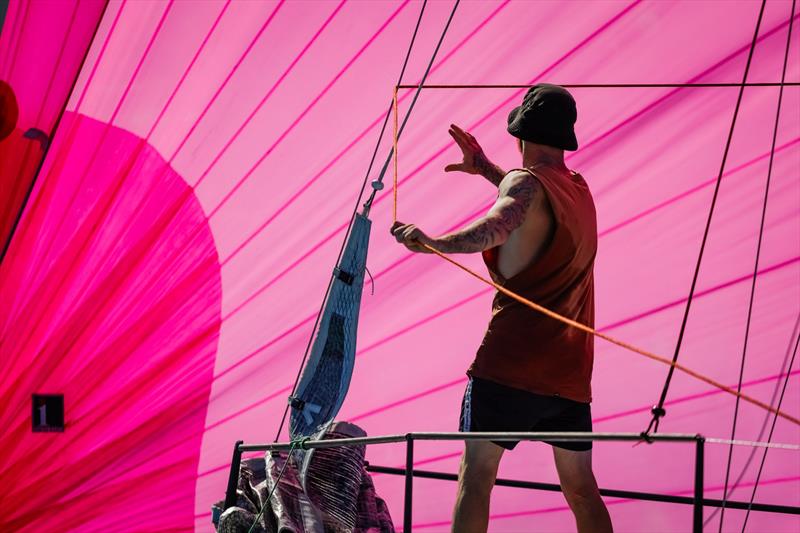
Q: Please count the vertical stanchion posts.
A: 3